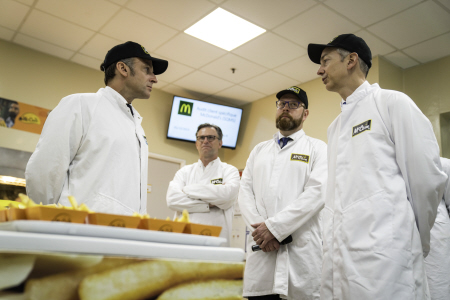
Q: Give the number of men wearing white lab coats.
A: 4